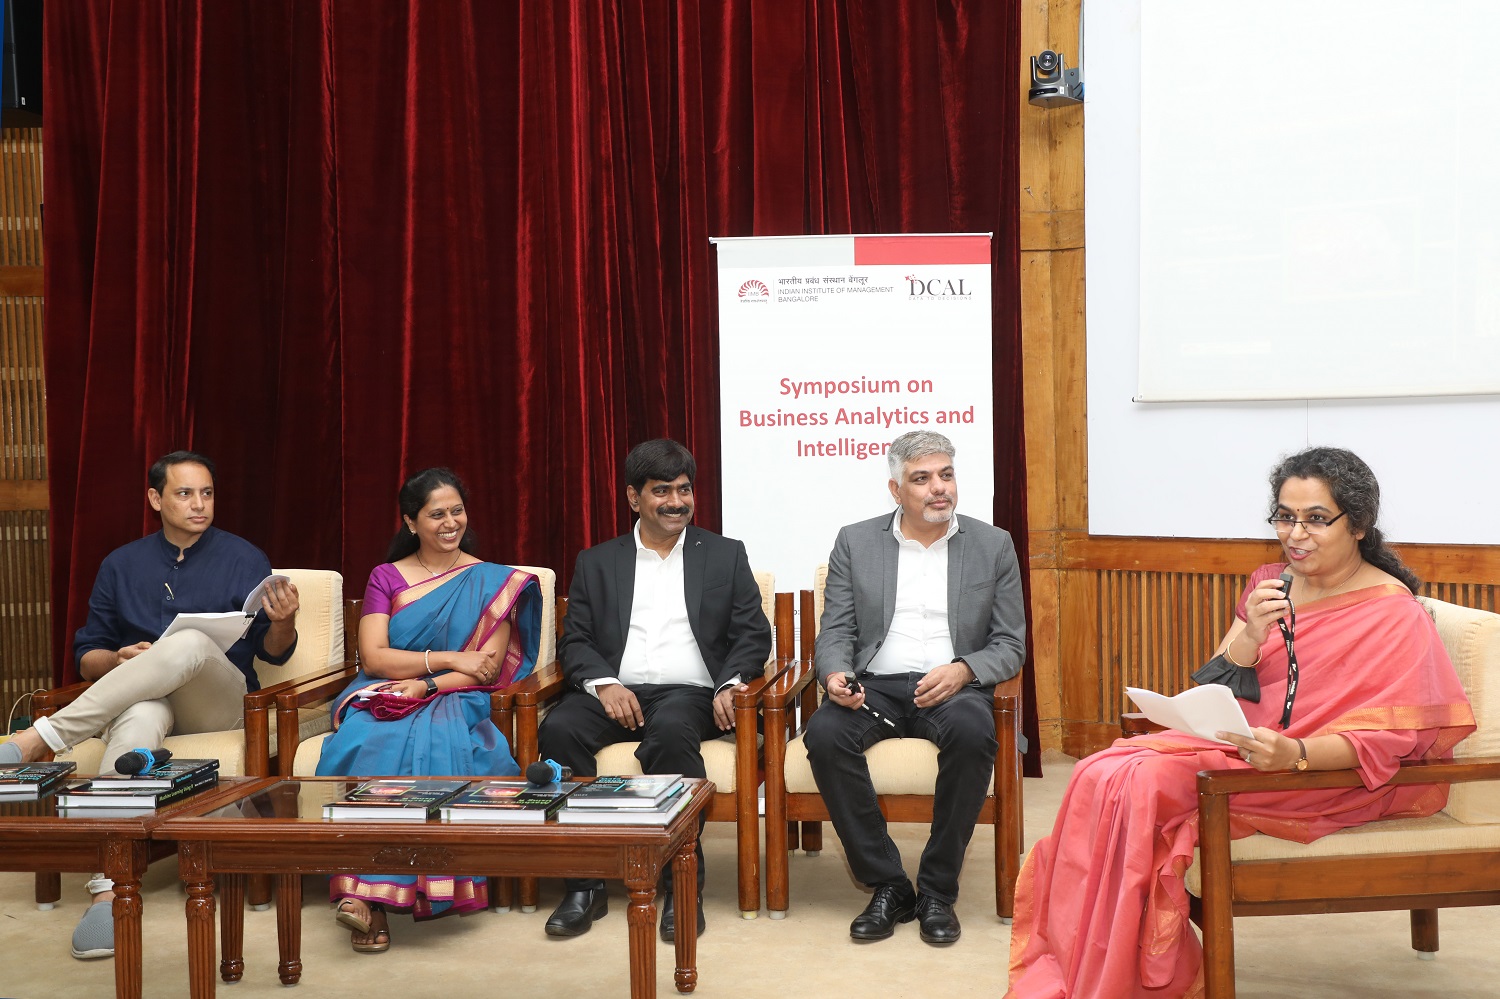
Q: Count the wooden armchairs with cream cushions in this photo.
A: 5